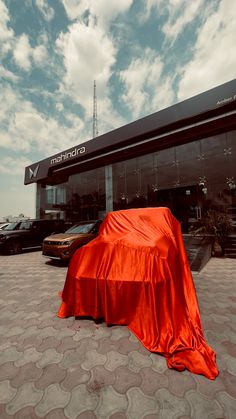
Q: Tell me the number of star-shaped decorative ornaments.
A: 12